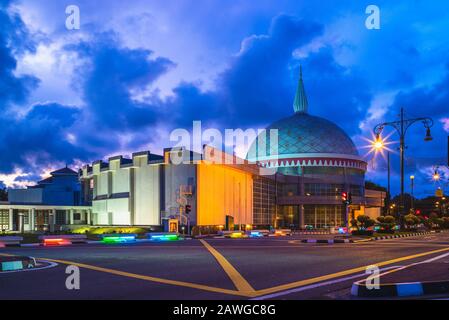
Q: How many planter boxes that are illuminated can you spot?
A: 6